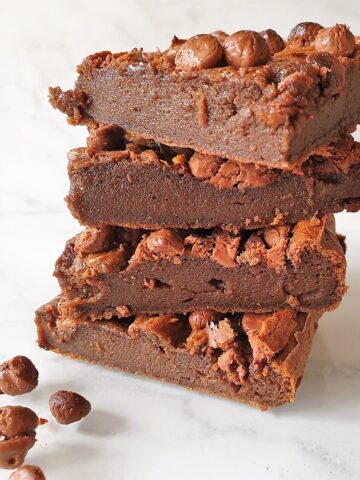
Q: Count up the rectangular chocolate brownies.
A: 4